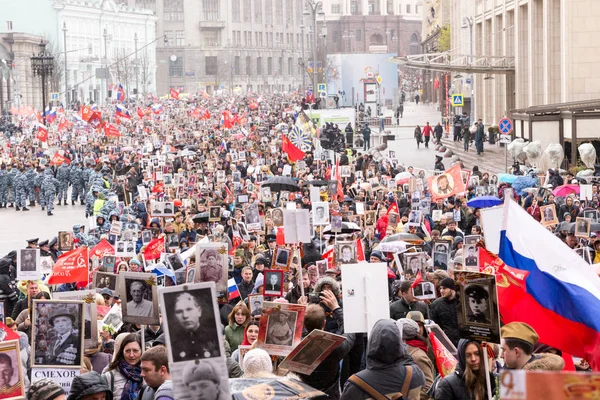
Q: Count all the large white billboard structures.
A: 1